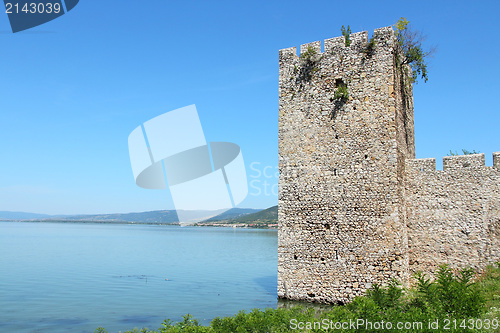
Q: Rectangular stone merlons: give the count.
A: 8